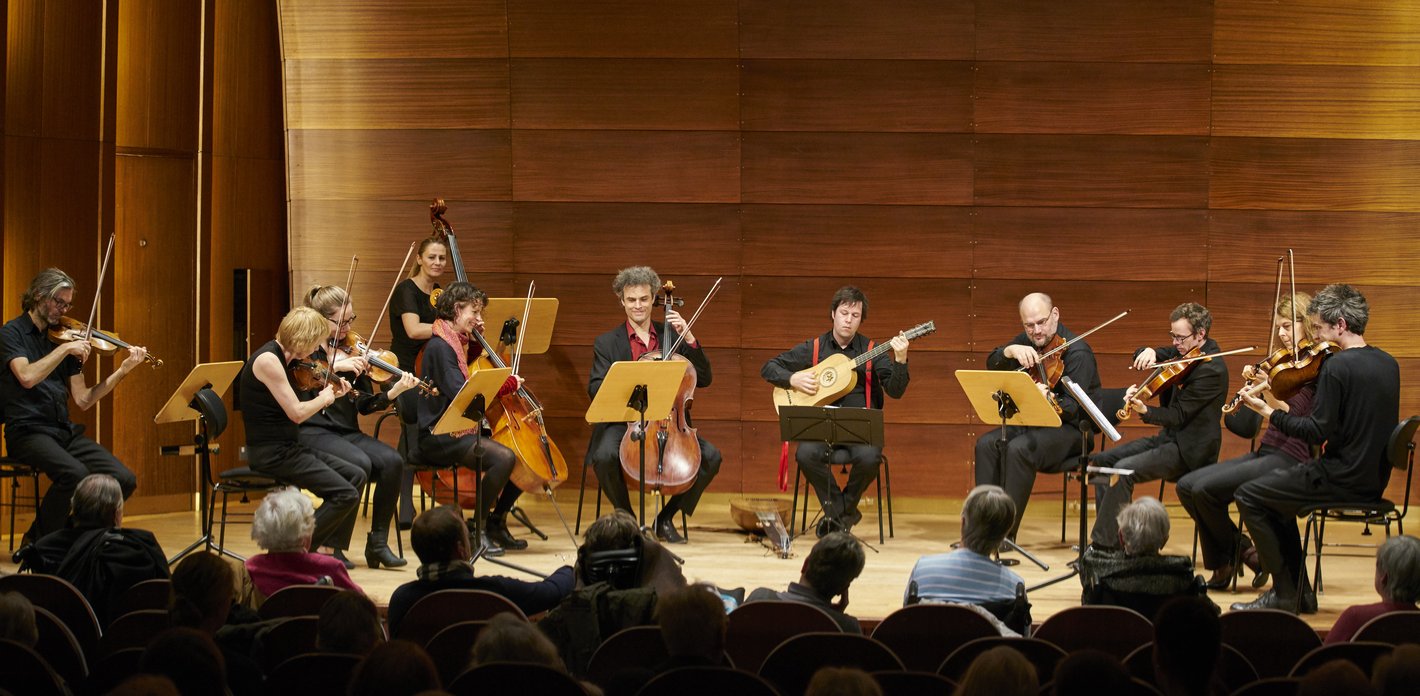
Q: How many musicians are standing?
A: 1